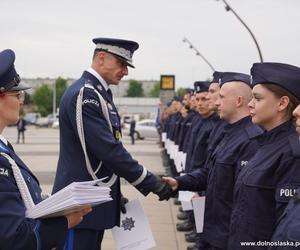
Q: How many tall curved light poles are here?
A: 2